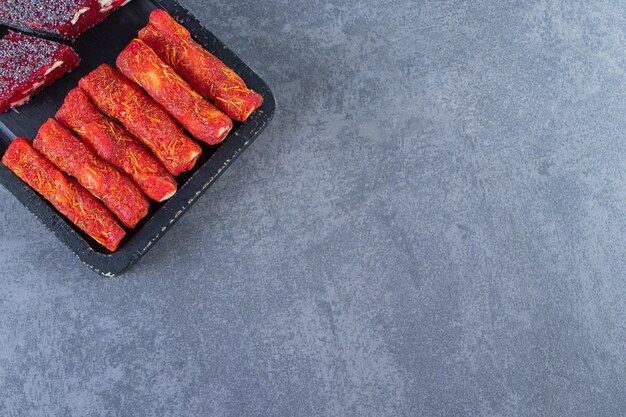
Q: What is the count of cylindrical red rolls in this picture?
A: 6